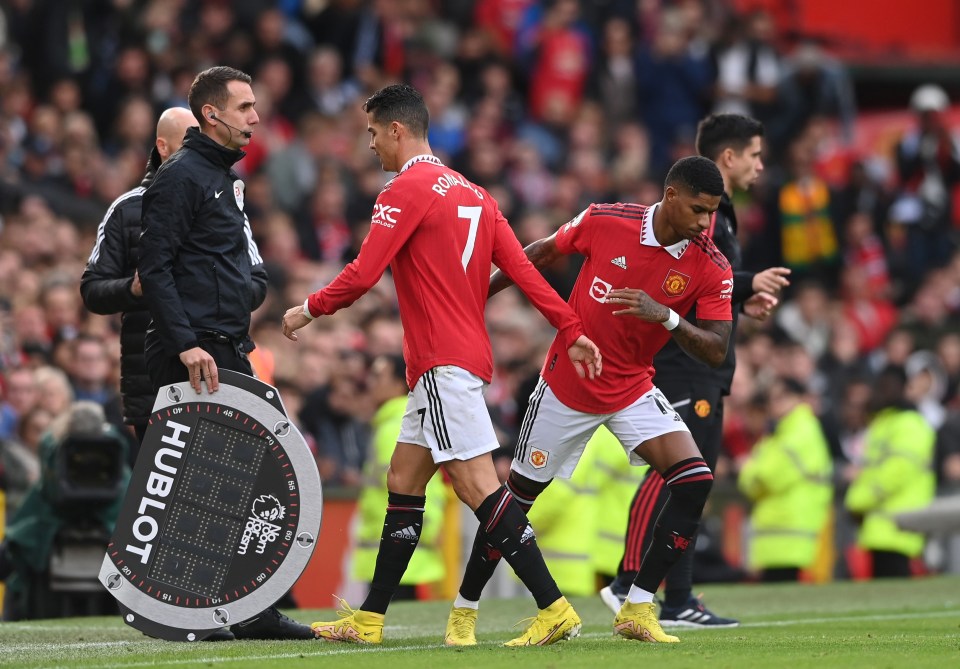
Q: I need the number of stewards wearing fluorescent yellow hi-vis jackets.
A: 5